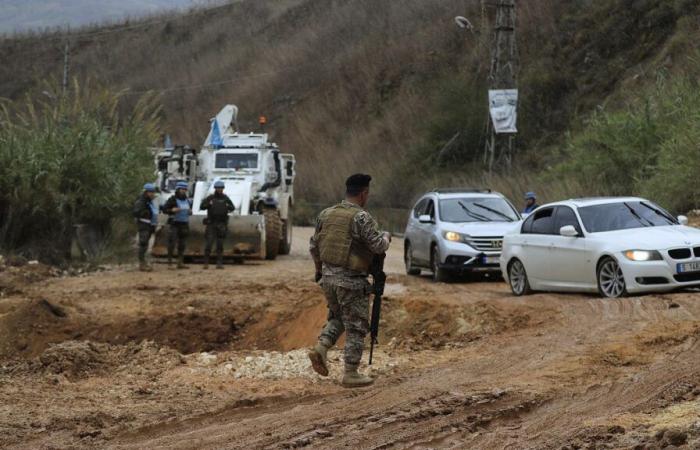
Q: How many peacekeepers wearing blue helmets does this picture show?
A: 4